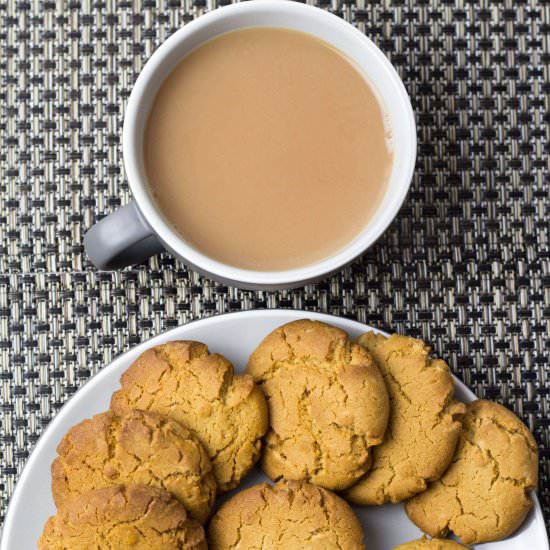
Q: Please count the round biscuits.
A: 8